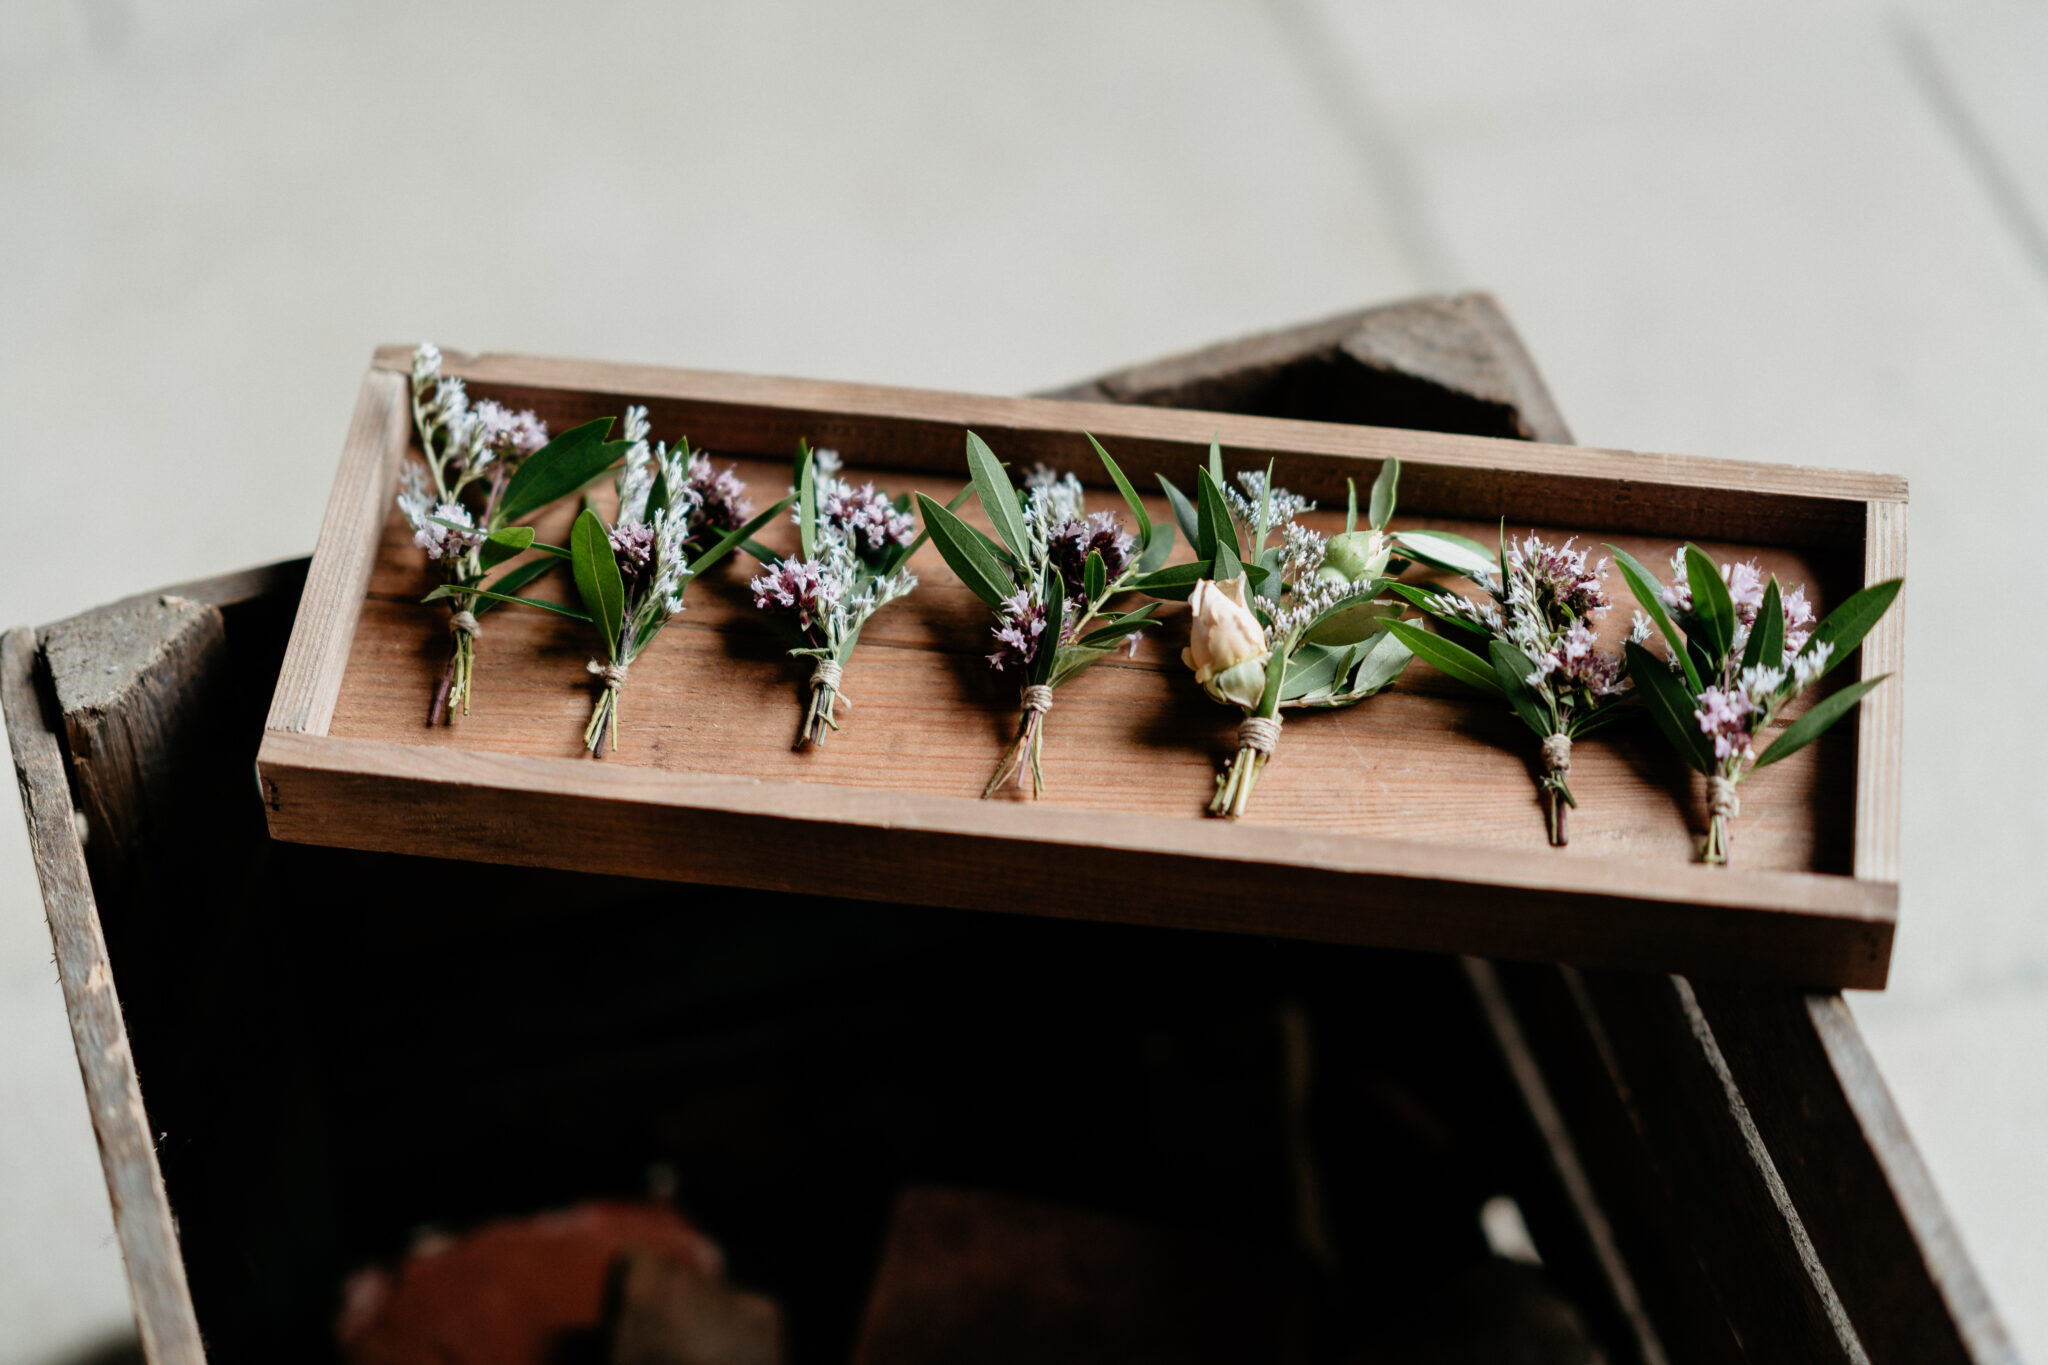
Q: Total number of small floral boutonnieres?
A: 7